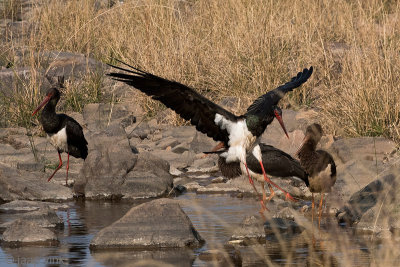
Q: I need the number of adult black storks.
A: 2